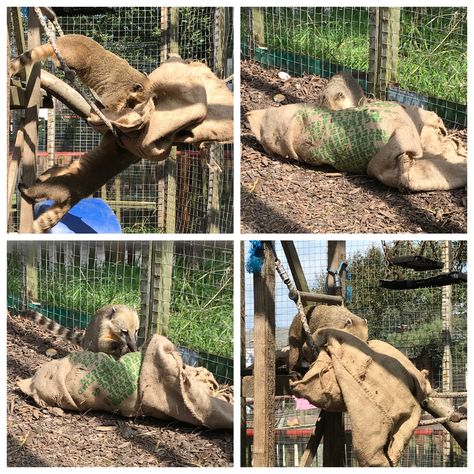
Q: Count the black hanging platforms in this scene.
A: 2